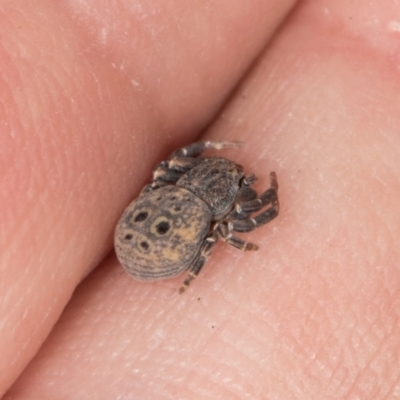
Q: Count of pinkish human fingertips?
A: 2